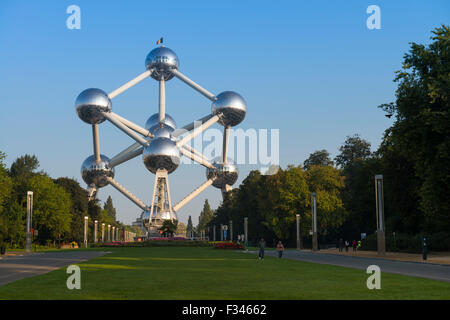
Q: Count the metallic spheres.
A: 9